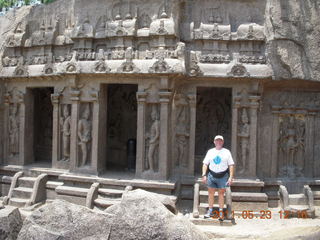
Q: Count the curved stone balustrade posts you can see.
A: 8